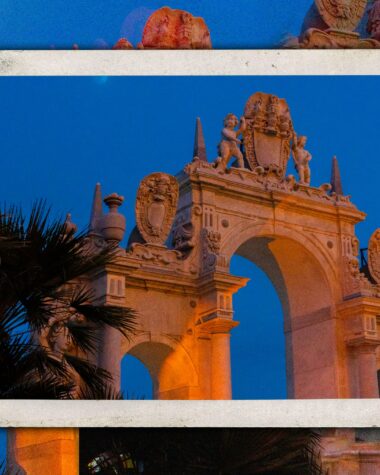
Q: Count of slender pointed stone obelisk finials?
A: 3